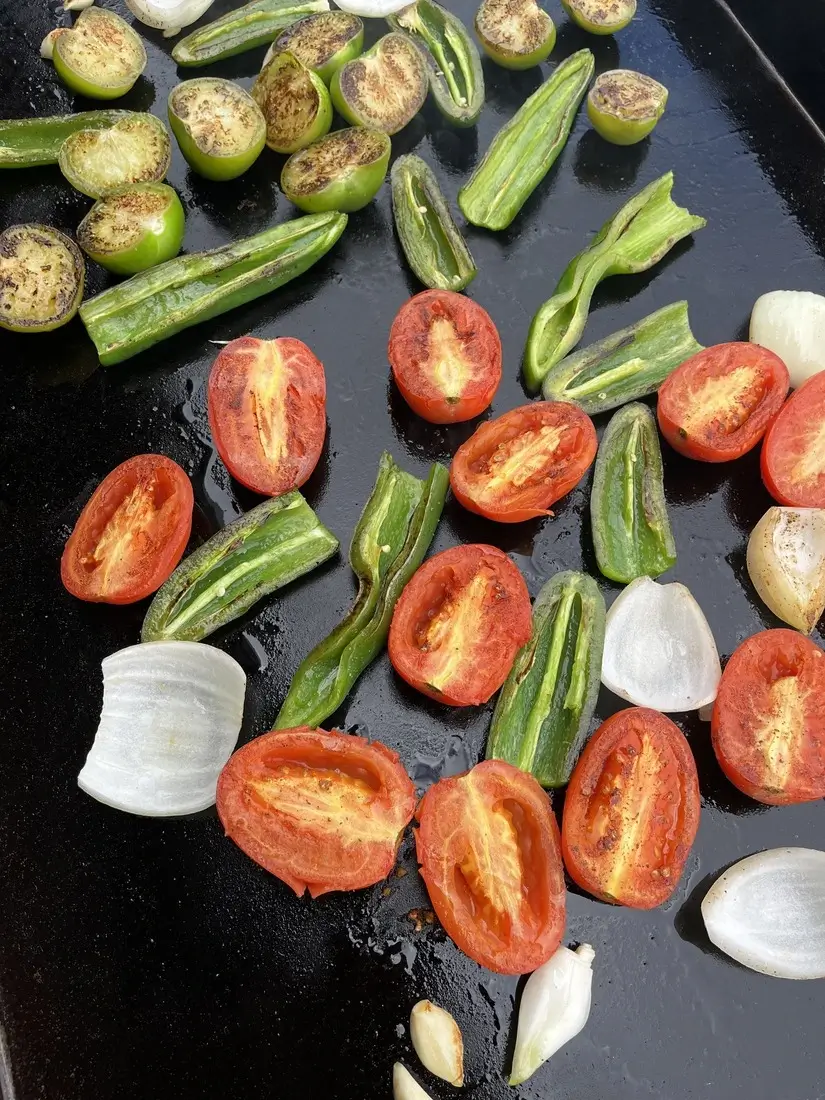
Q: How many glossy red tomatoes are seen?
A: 11